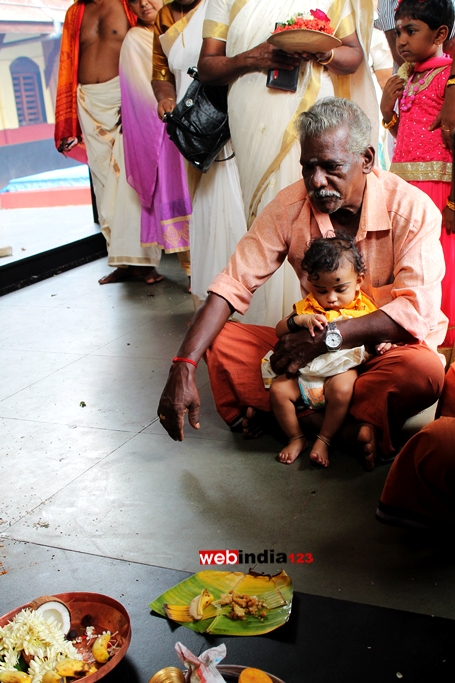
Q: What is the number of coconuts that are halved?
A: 1